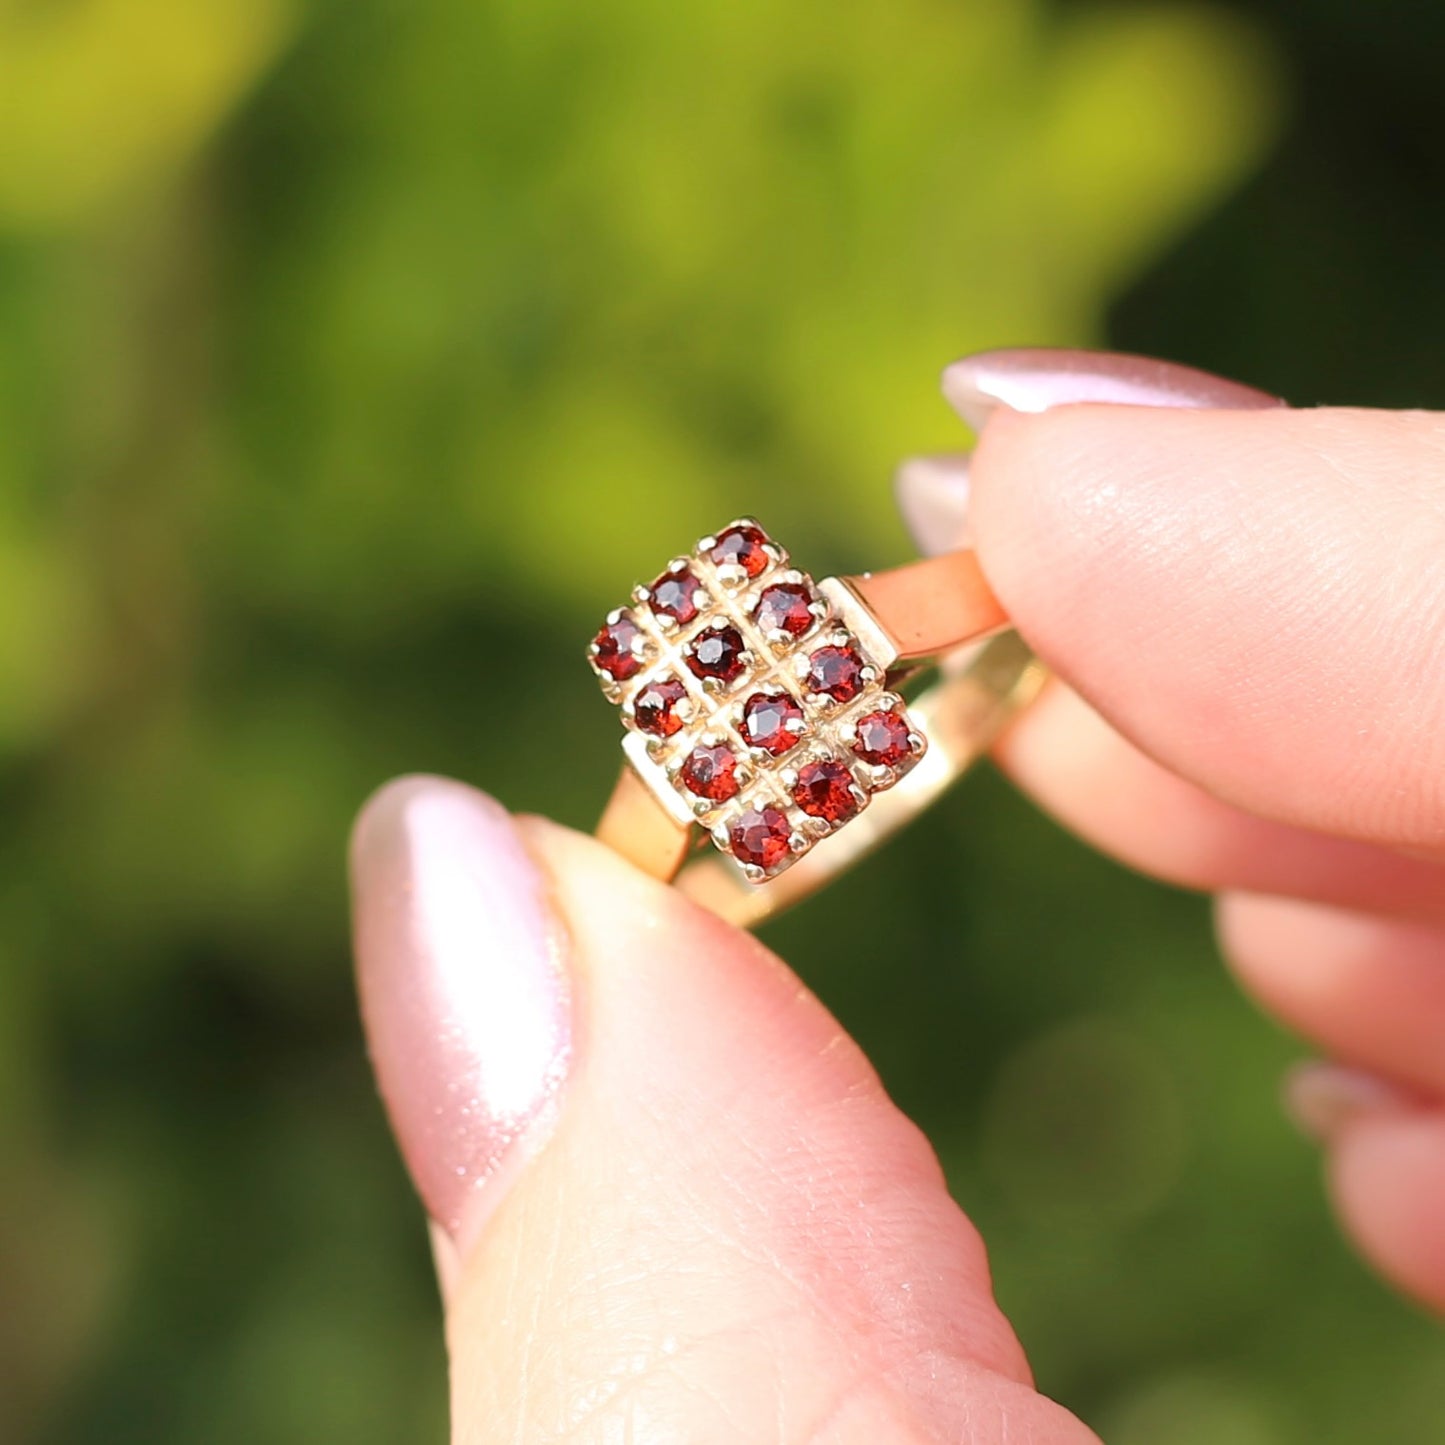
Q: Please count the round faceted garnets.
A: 12